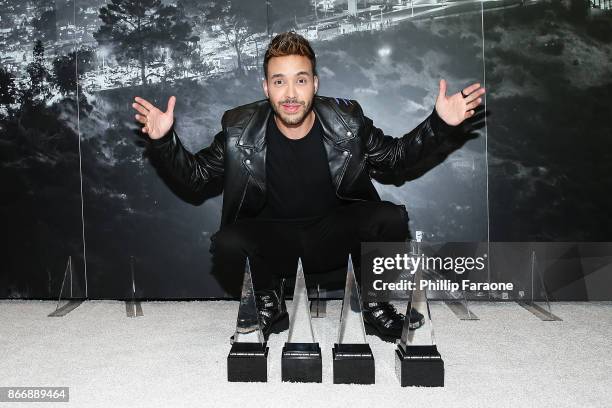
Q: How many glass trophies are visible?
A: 4